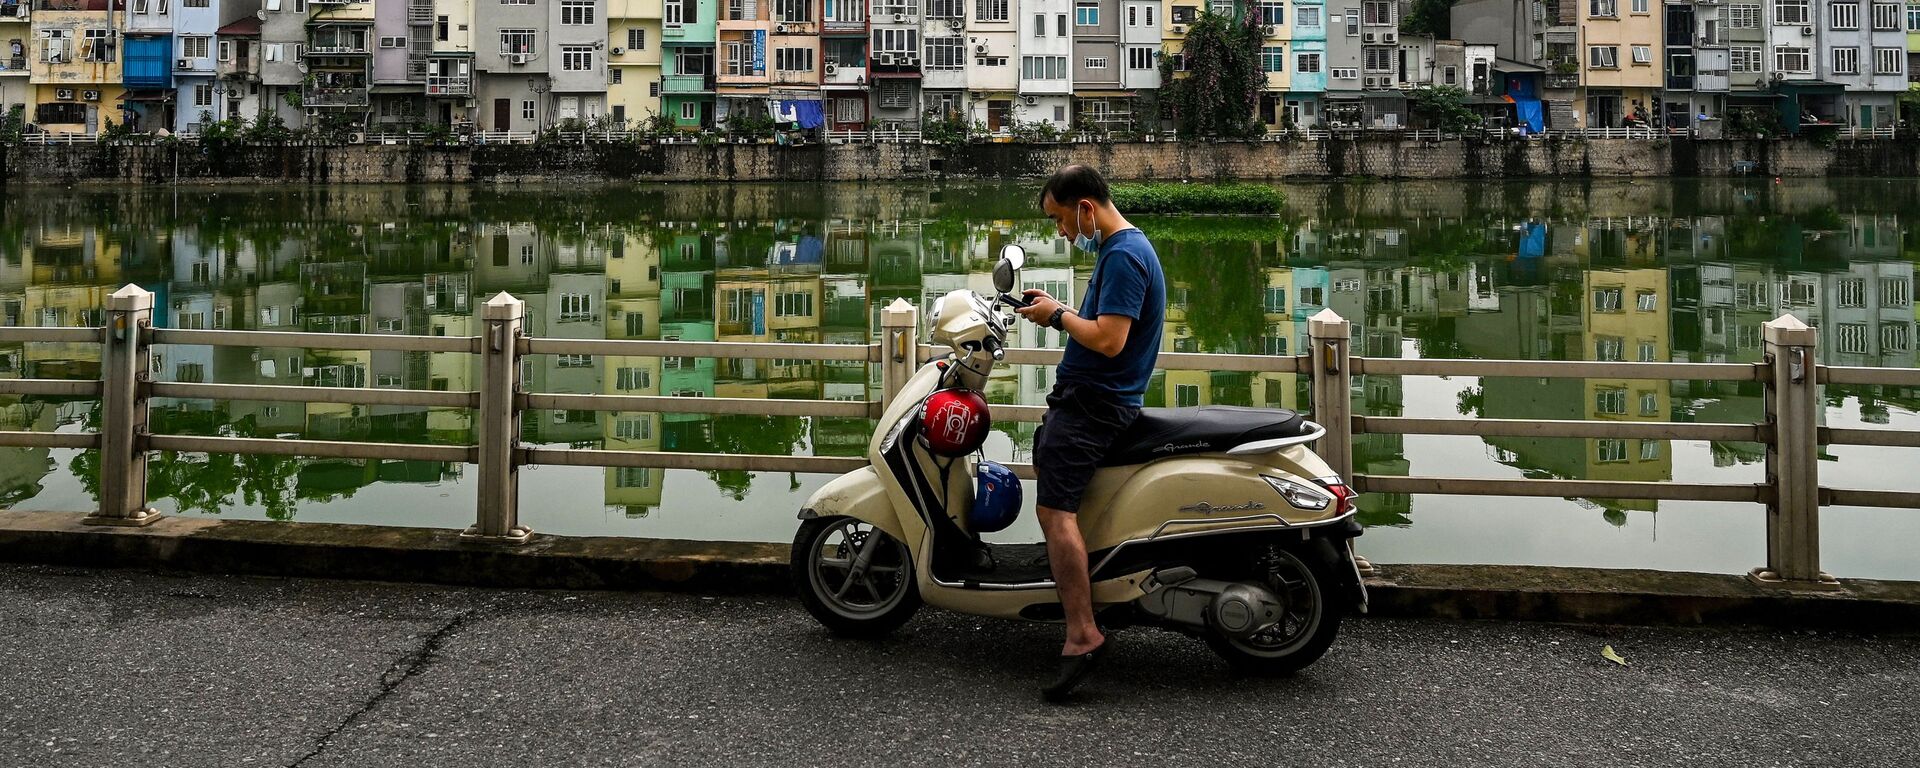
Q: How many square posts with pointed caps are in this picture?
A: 5